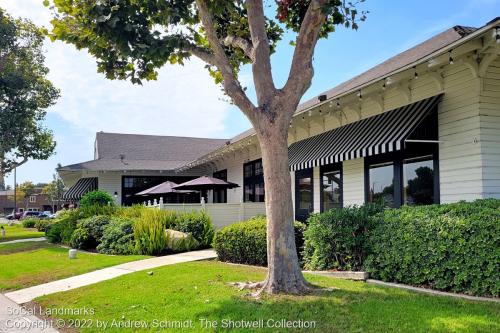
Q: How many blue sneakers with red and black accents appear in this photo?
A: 0